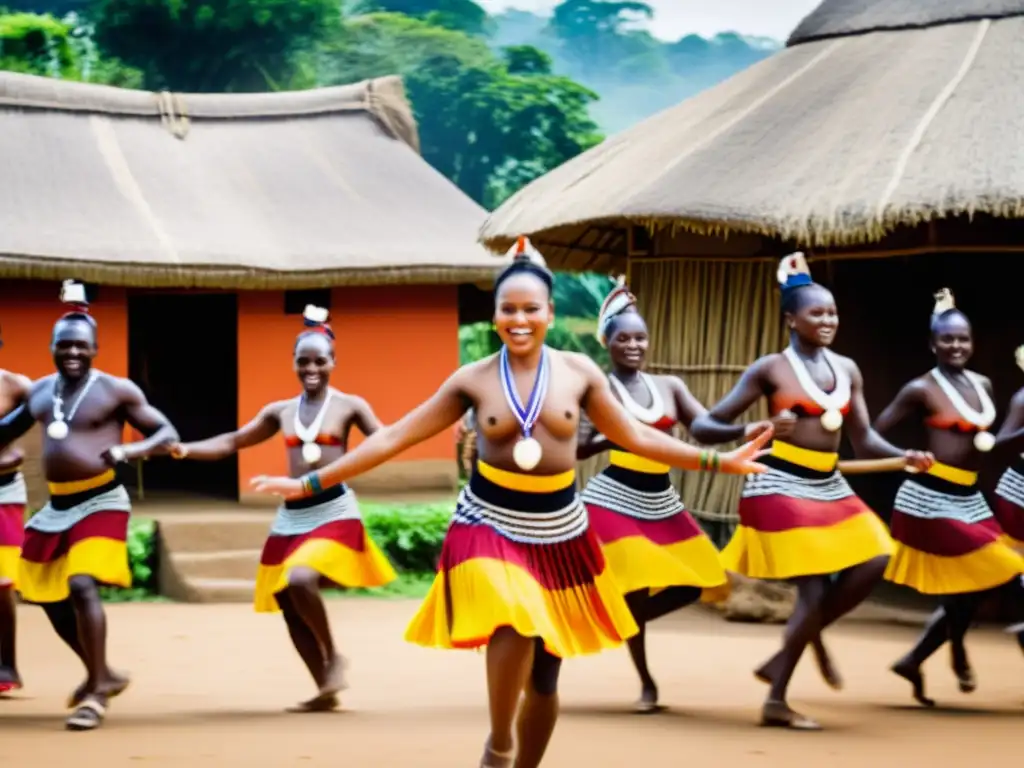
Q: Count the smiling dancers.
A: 6